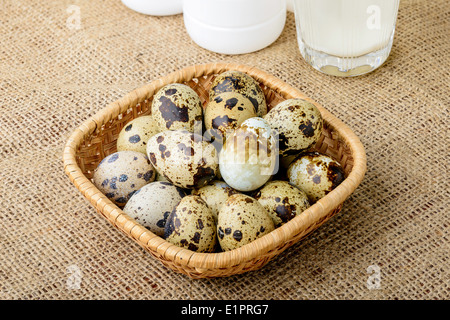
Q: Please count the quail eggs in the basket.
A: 14